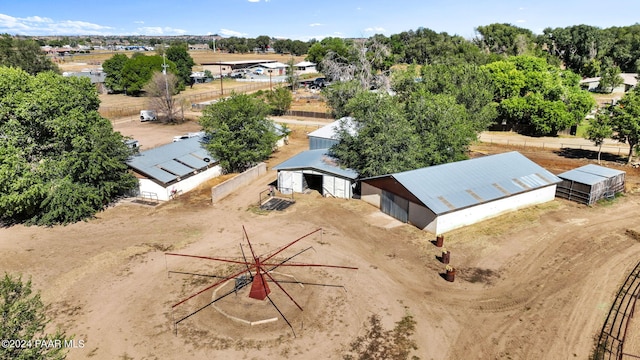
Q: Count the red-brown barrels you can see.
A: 3